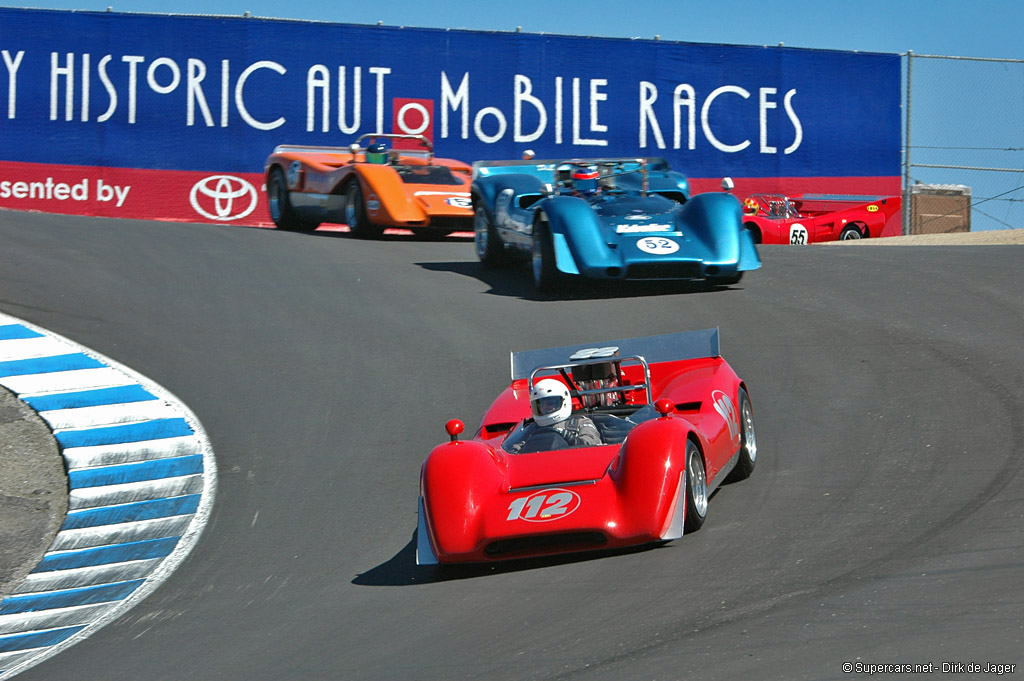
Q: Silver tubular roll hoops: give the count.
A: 4